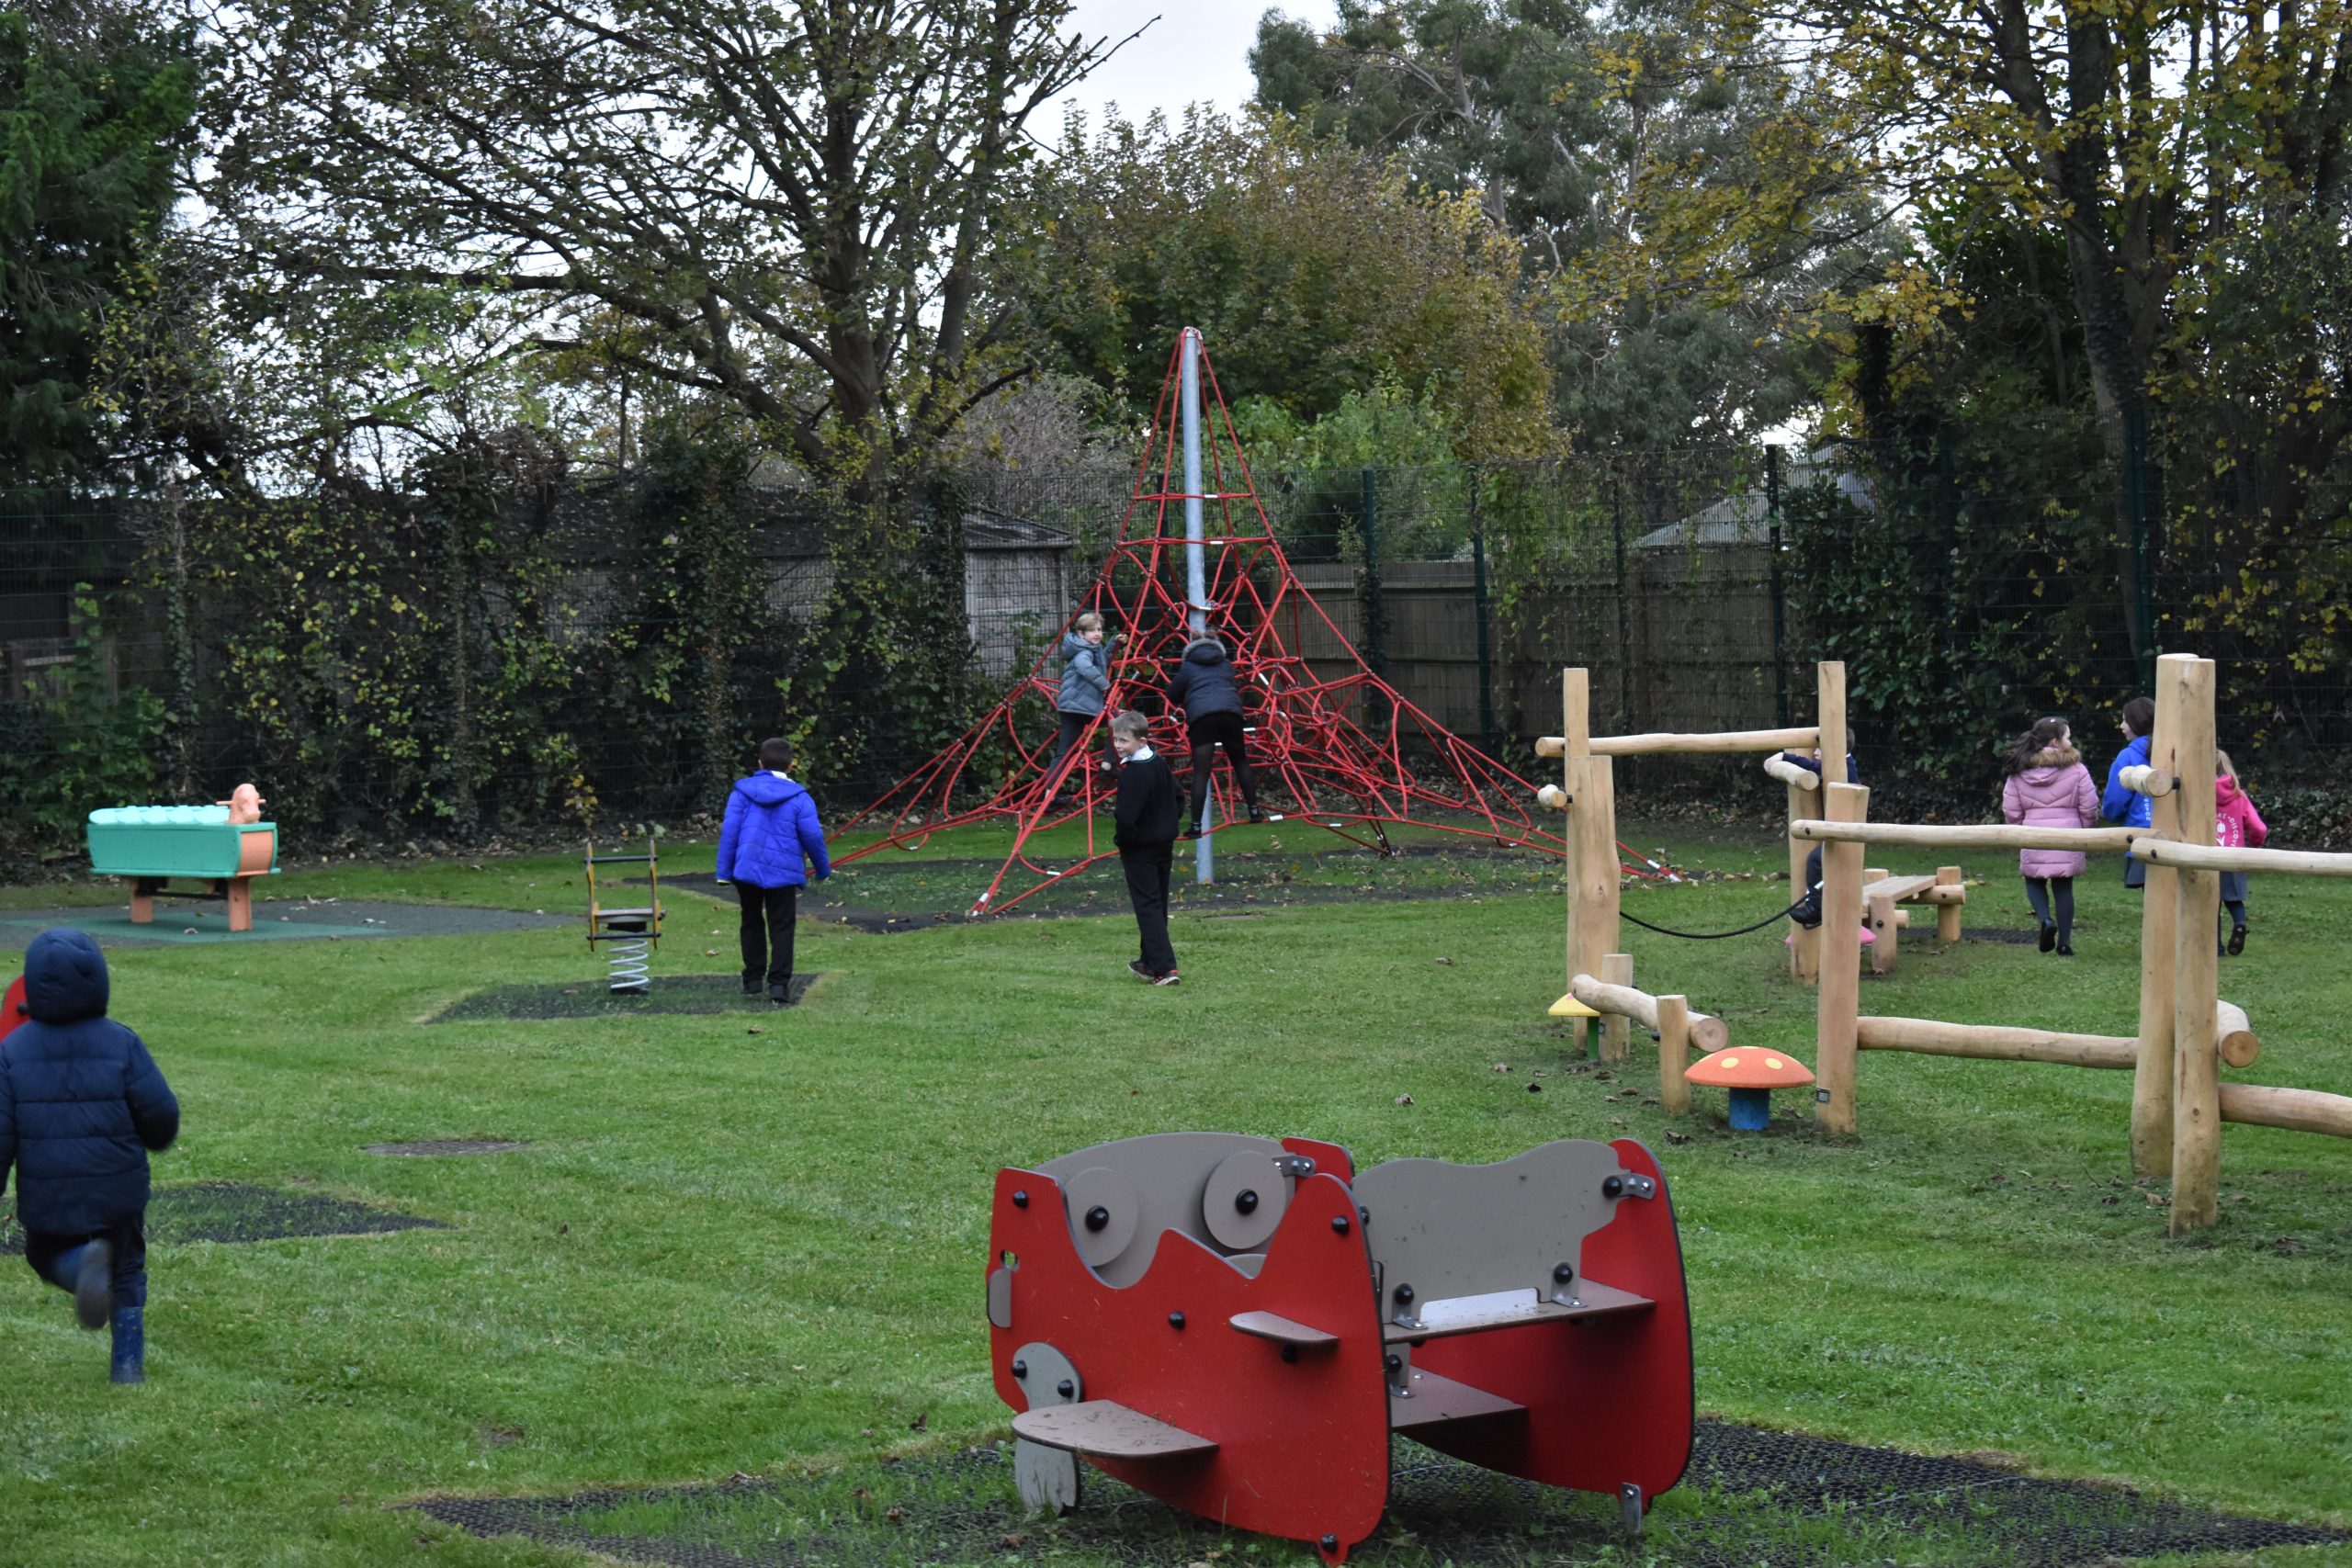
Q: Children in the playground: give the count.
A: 9